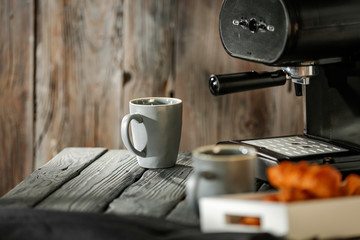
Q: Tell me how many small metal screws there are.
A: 2